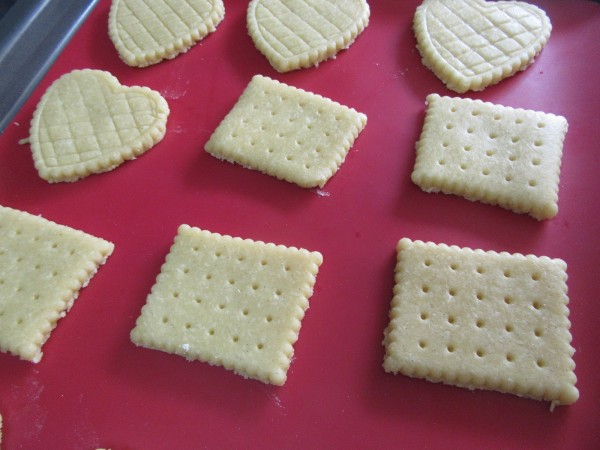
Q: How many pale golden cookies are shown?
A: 9